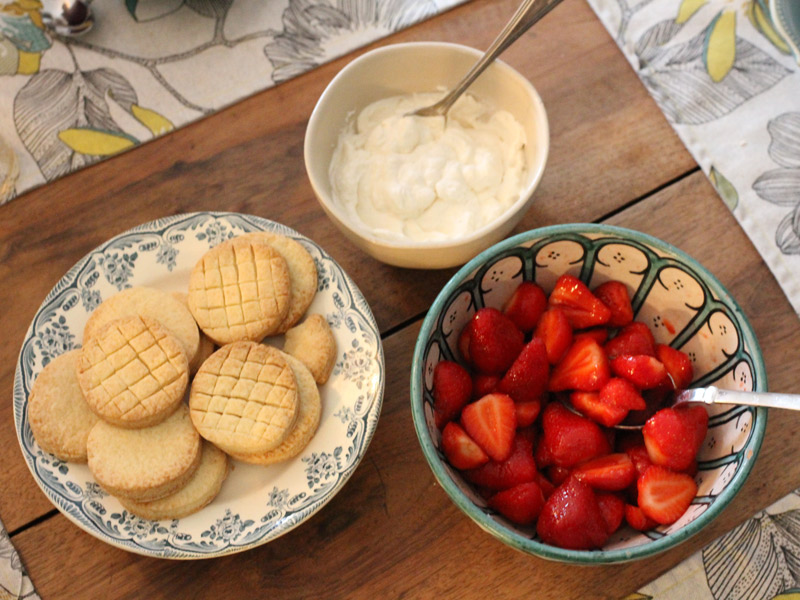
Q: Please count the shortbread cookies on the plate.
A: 11